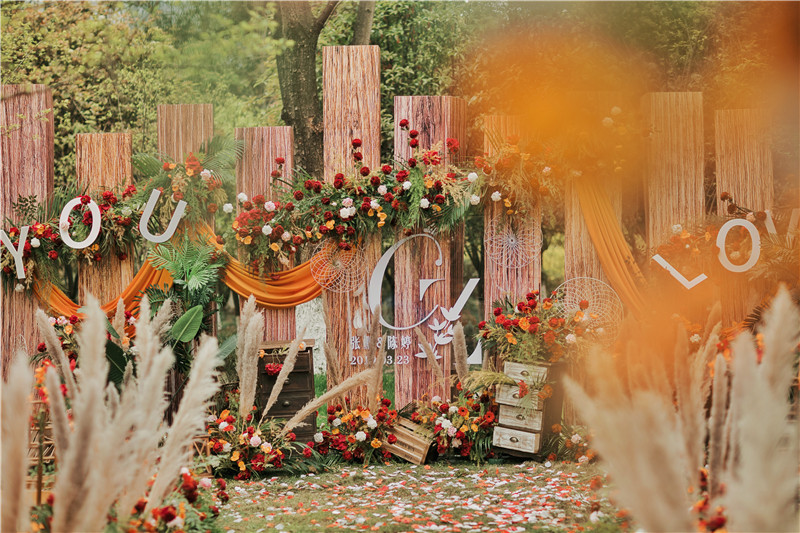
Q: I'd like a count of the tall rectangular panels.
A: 10